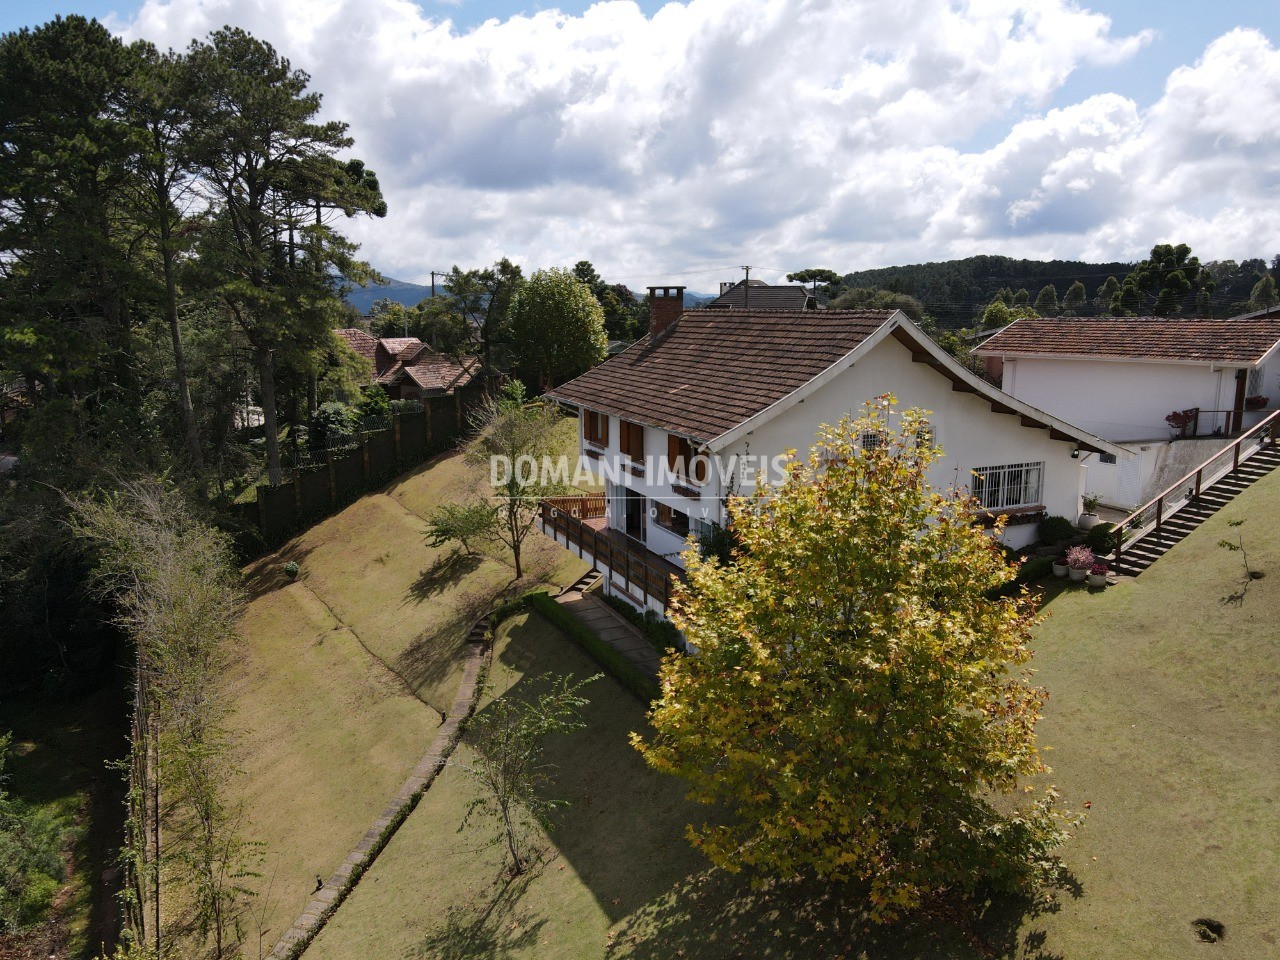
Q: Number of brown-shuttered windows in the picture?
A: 3